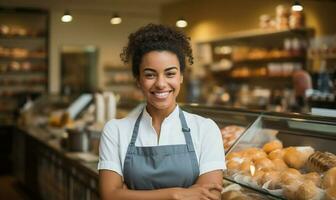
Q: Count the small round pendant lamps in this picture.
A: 4